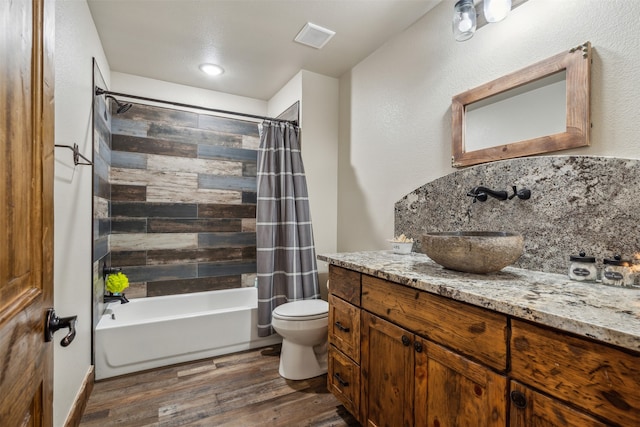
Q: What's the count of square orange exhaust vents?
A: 0